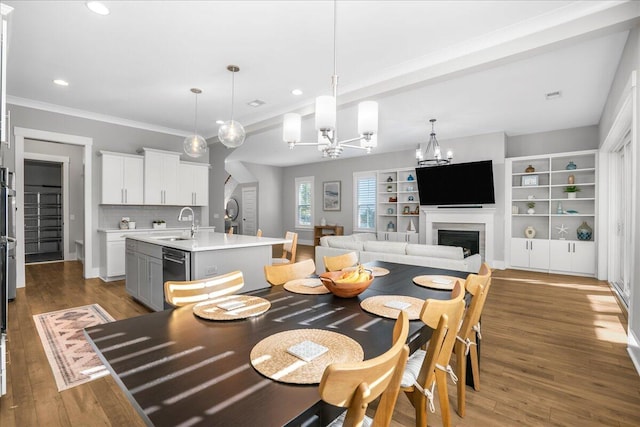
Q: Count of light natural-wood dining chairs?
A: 6